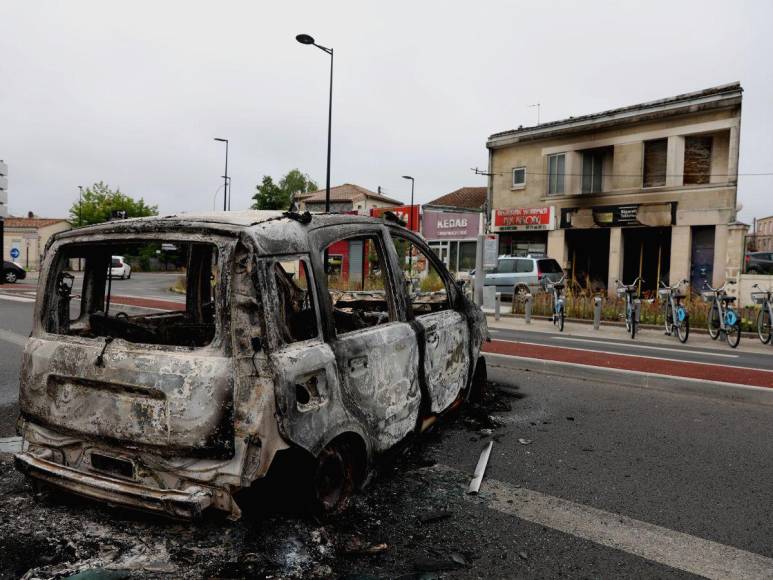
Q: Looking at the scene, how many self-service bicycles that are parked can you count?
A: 5